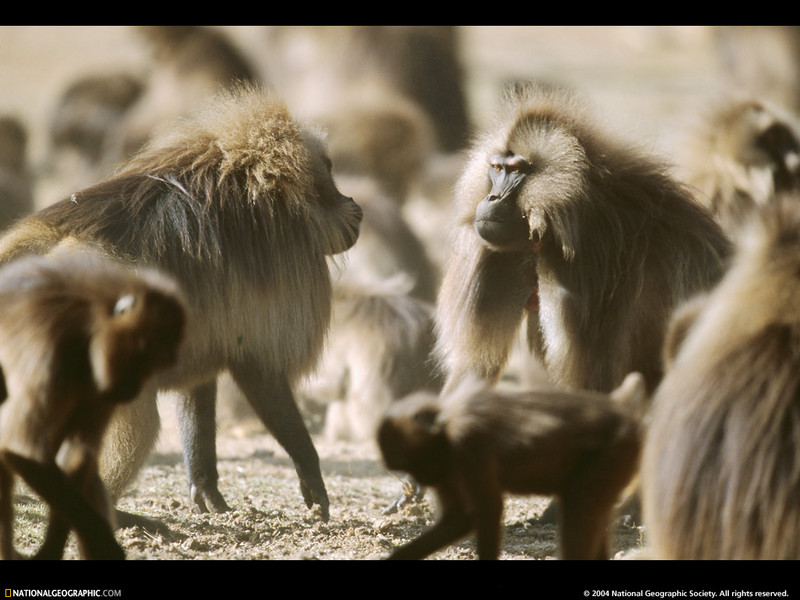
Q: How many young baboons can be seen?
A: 2